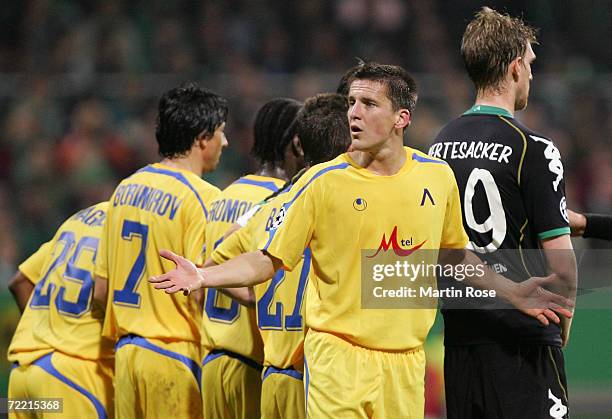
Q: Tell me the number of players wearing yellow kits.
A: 5